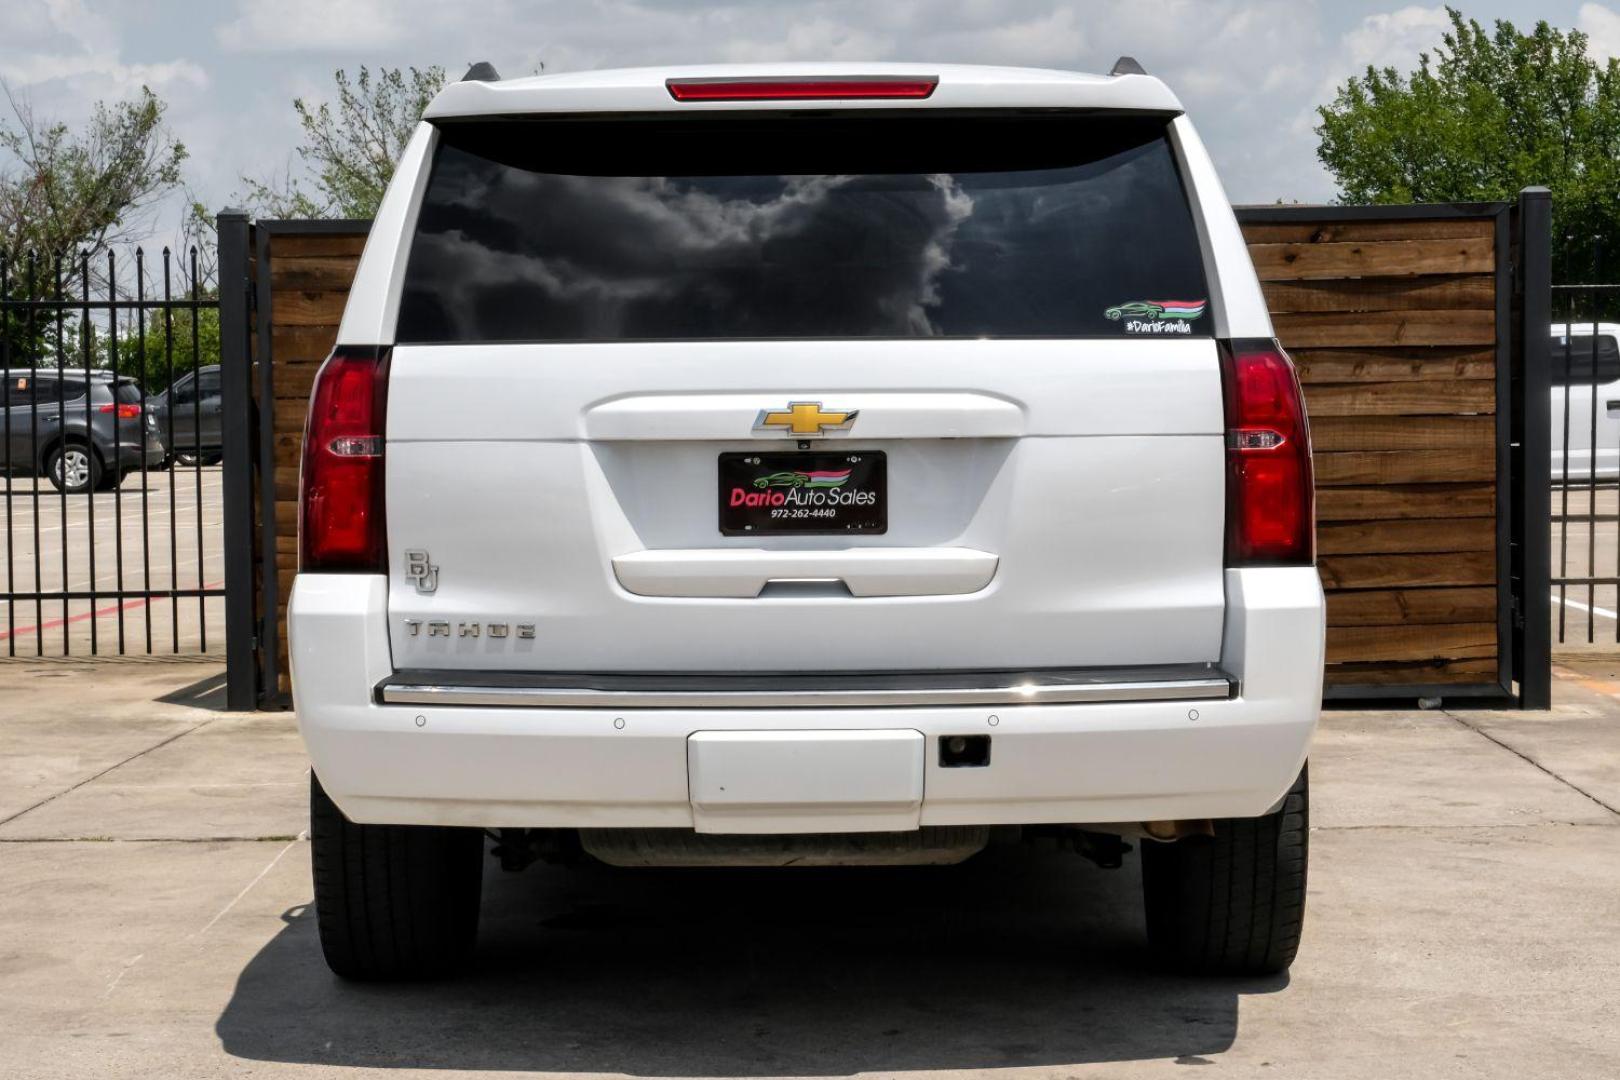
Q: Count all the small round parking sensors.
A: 4